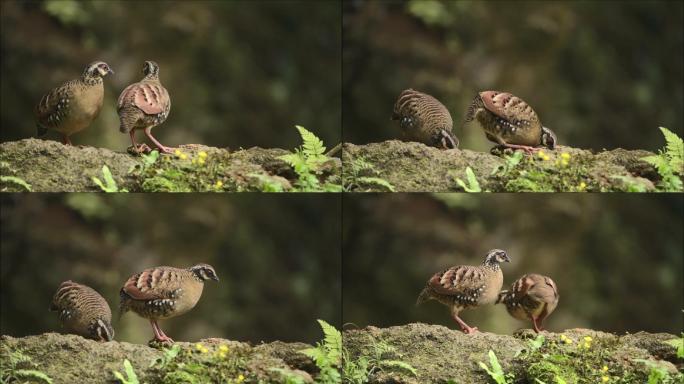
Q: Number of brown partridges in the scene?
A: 8